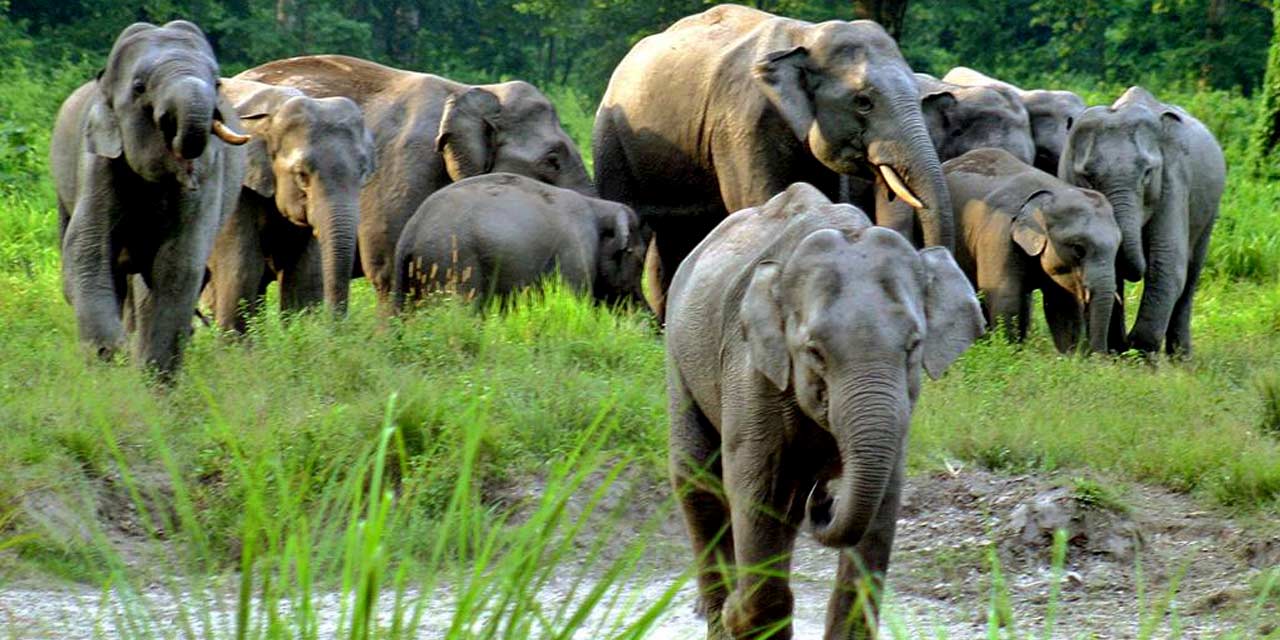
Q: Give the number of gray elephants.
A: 10